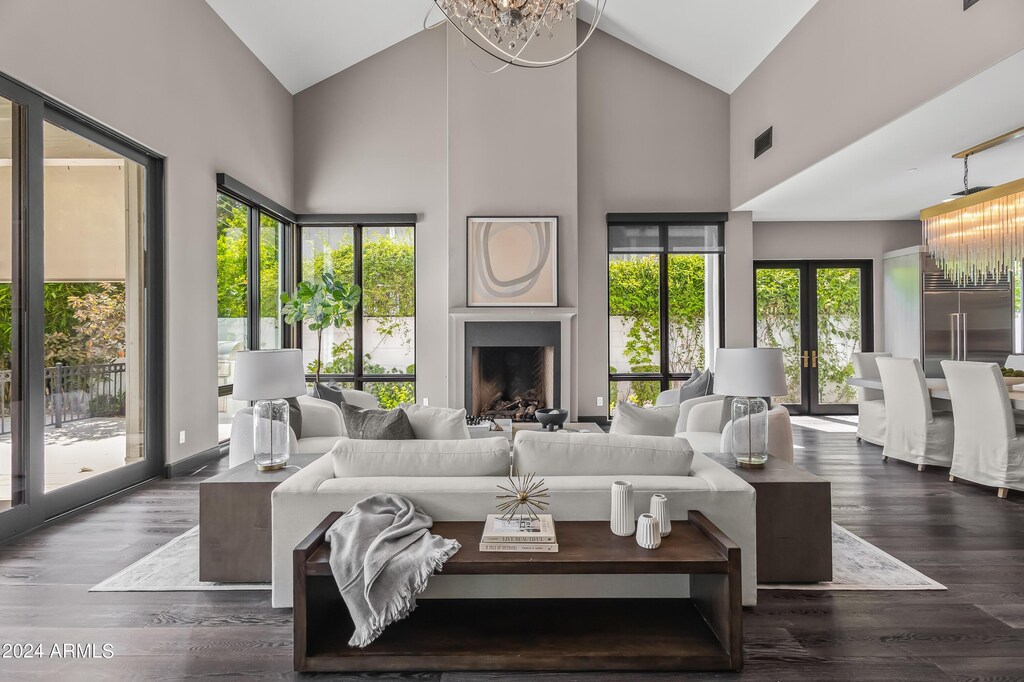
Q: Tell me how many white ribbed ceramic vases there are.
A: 3